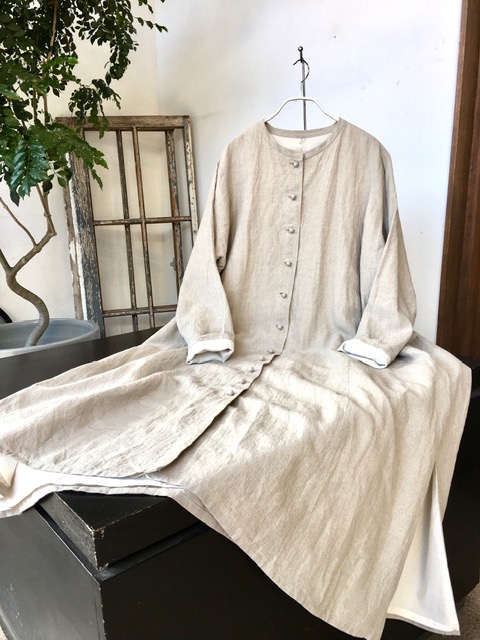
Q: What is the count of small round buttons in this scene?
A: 11